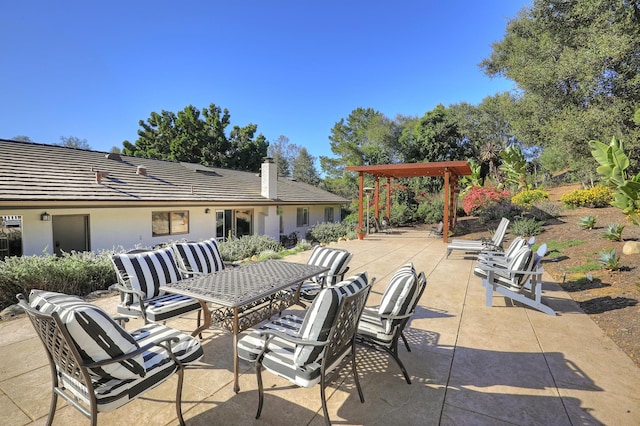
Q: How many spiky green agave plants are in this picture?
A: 3